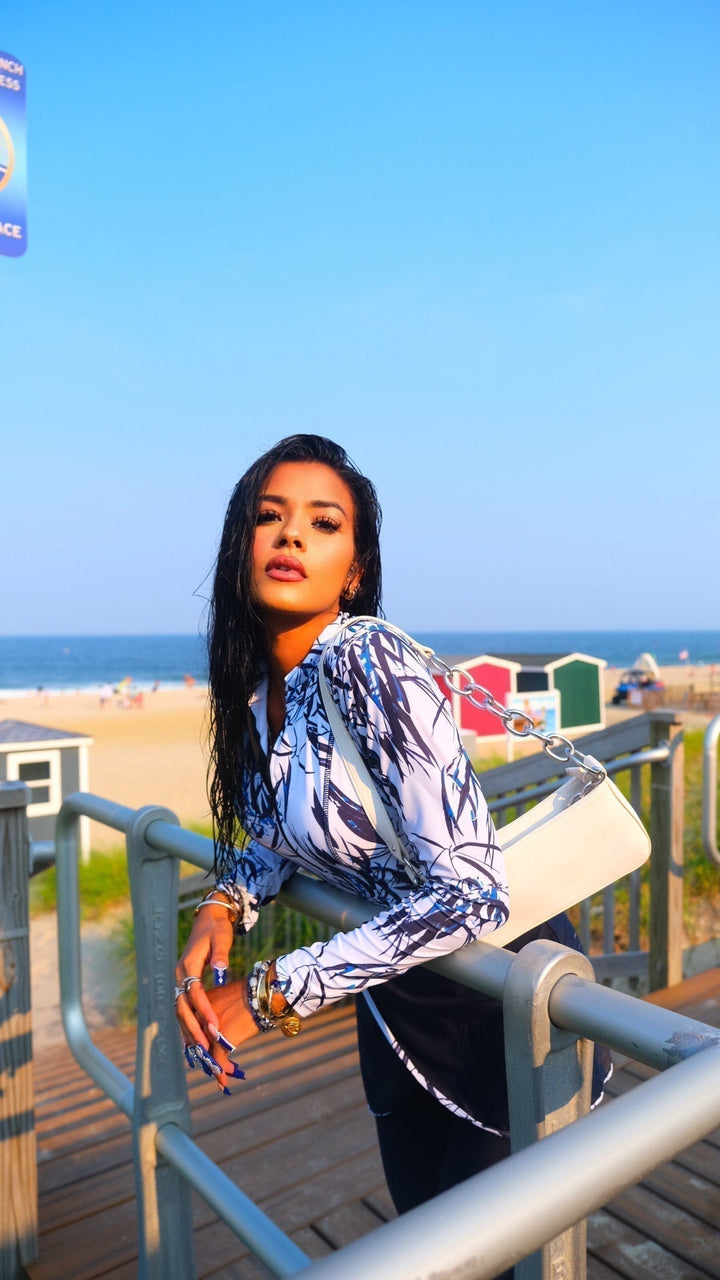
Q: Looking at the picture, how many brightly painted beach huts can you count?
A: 2